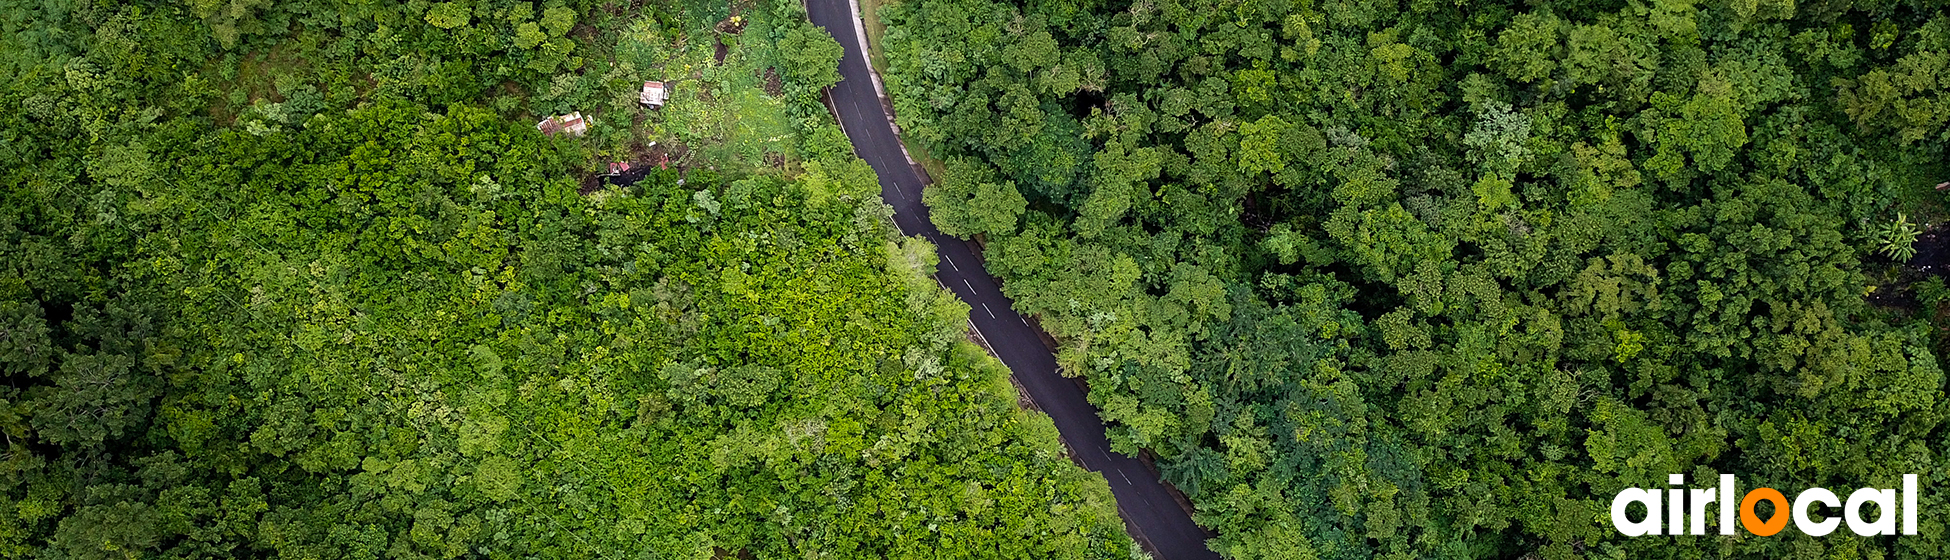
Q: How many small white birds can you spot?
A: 0